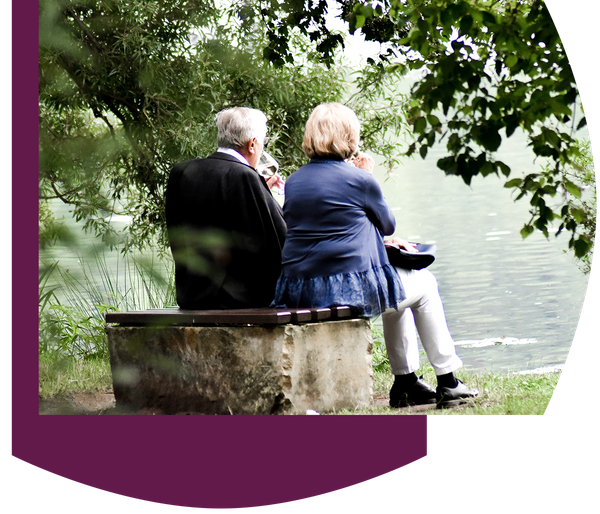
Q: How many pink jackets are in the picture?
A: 0